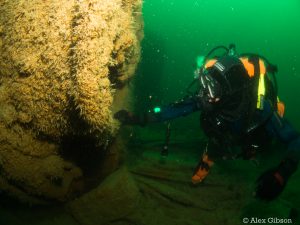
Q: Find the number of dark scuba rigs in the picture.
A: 1